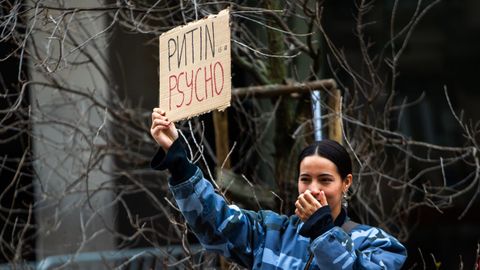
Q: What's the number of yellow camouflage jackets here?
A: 0